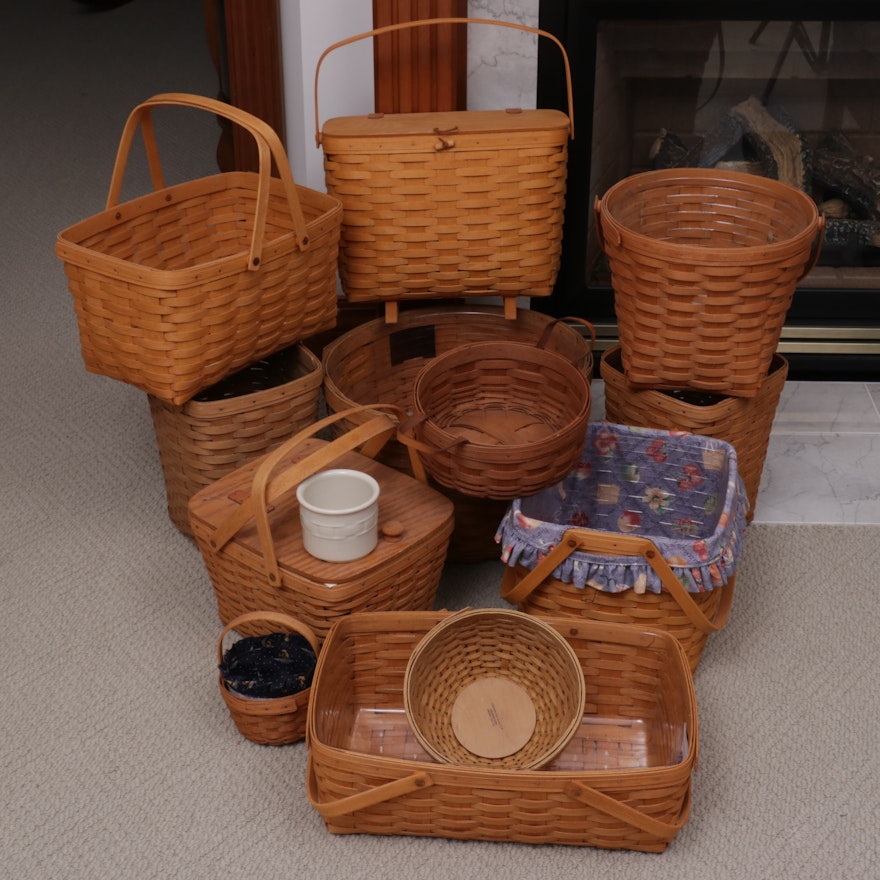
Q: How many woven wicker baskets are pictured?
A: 12